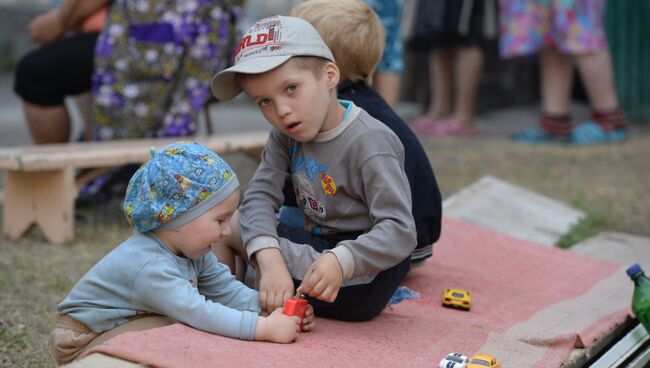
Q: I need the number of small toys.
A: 4